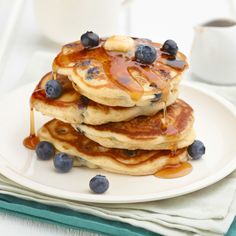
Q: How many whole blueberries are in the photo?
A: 8